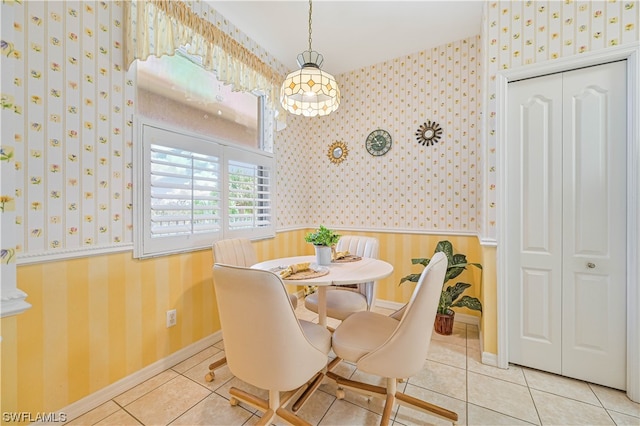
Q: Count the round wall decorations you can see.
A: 3